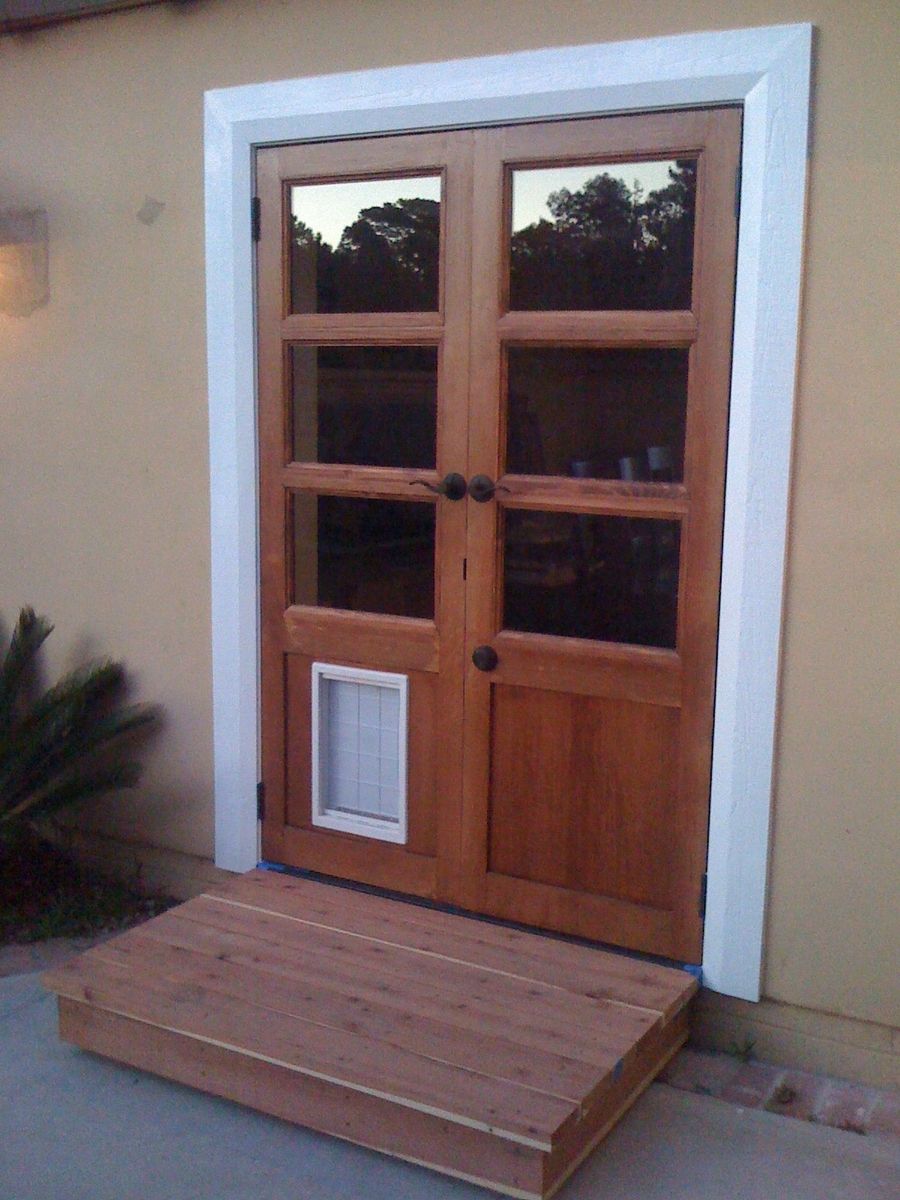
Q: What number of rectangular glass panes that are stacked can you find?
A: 6